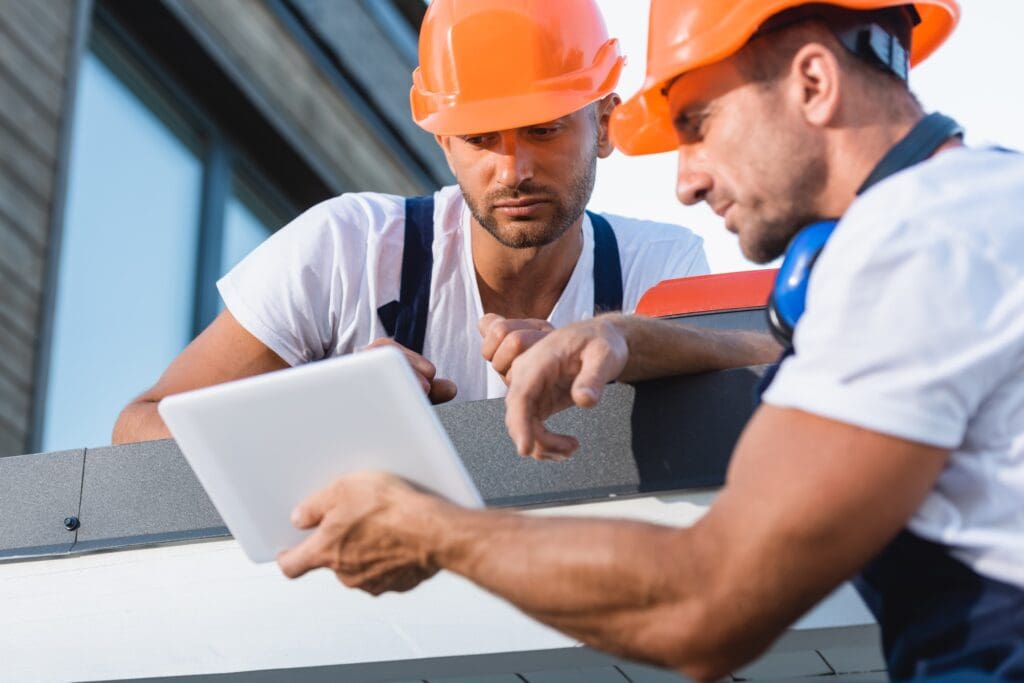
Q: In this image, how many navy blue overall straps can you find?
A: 2